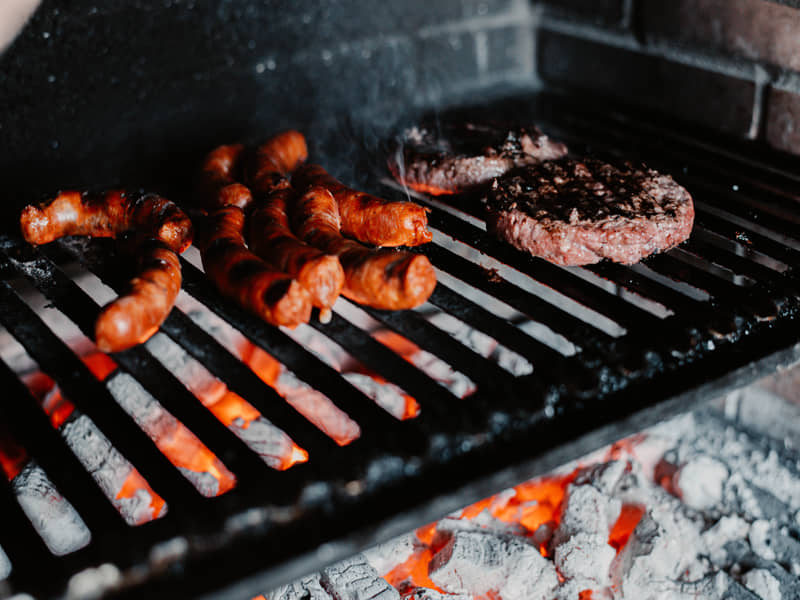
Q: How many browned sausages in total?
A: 8